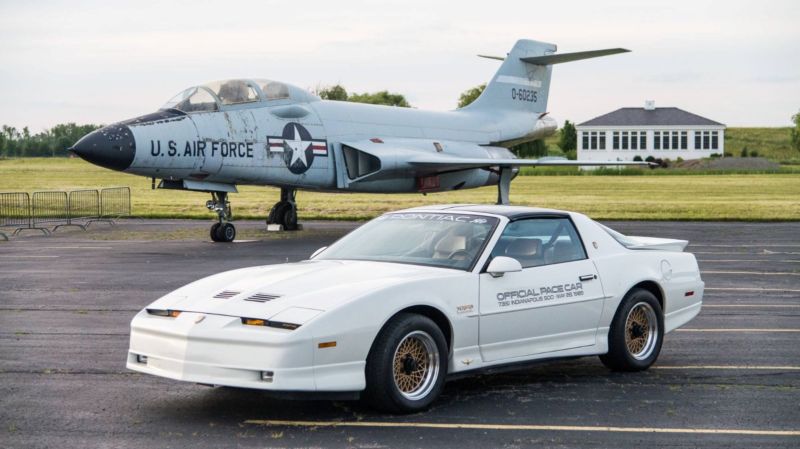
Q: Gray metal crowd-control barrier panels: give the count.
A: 4